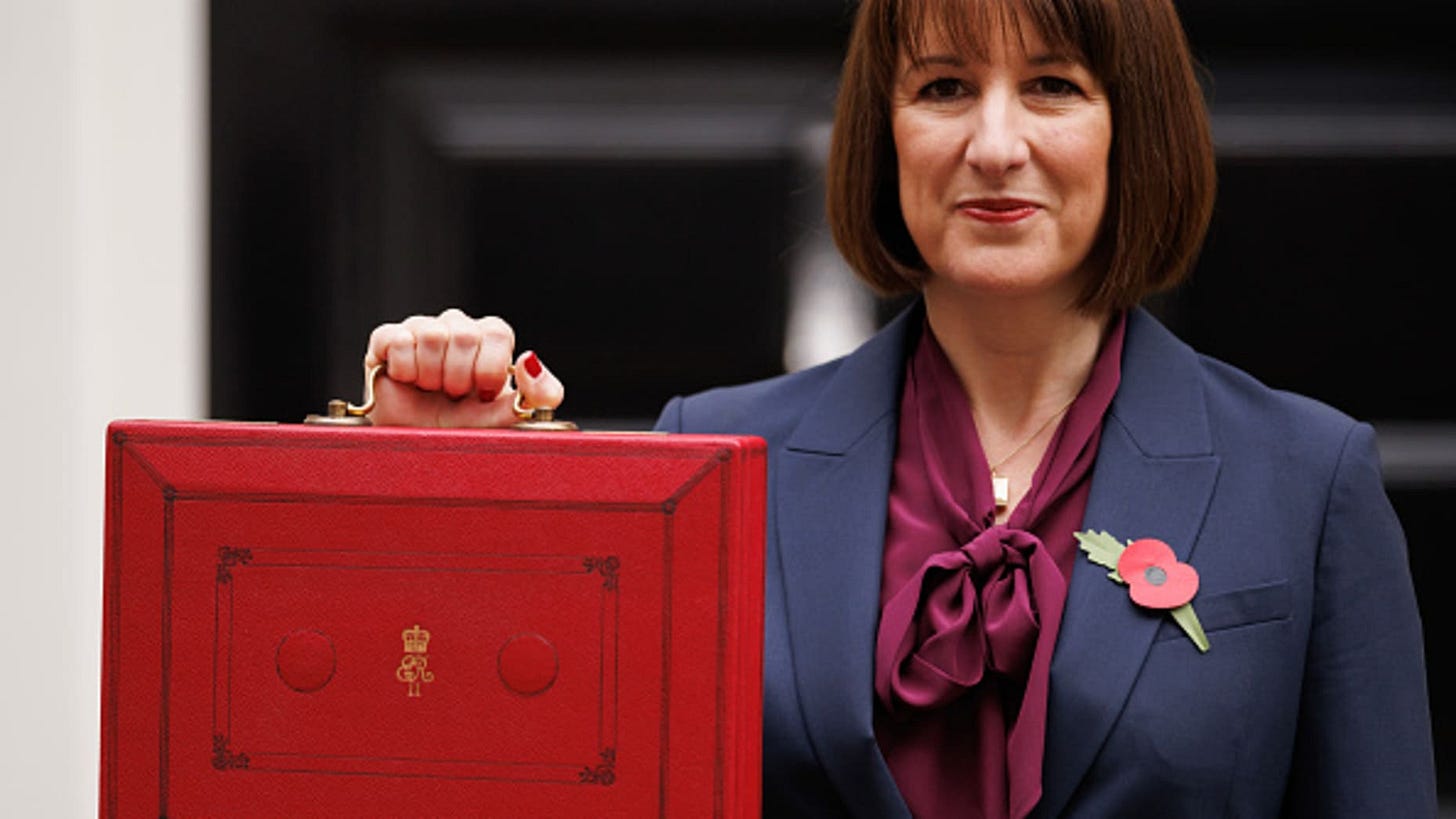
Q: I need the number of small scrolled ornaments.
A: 4